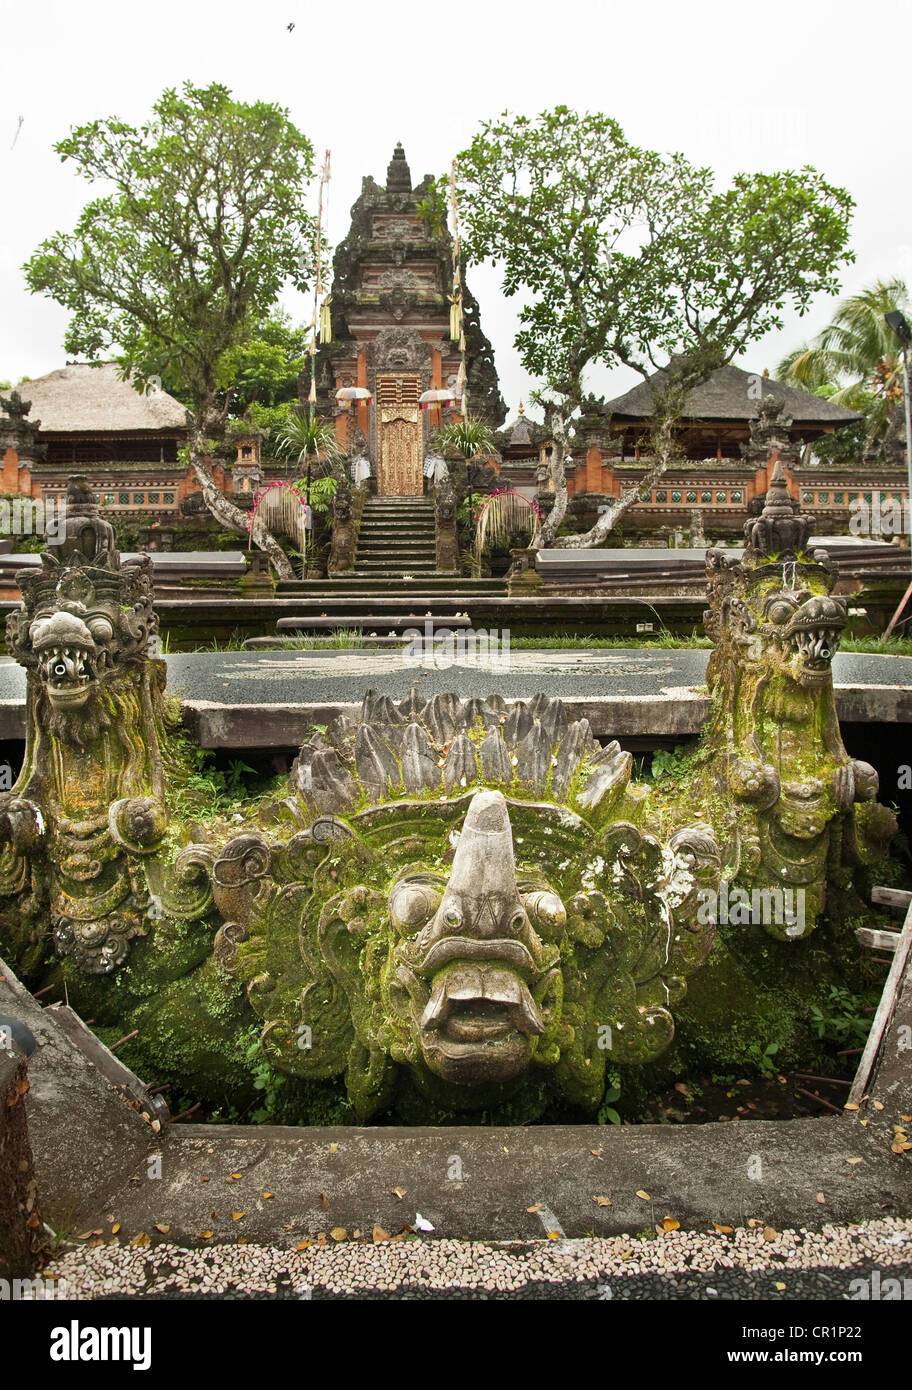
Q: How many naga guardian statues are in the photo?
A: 2